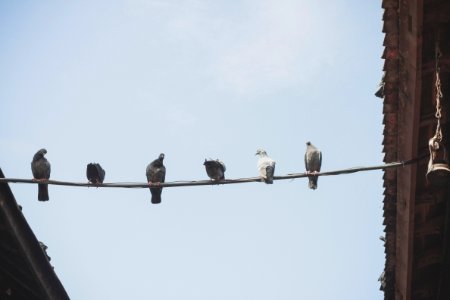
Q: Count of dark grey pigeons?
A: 4